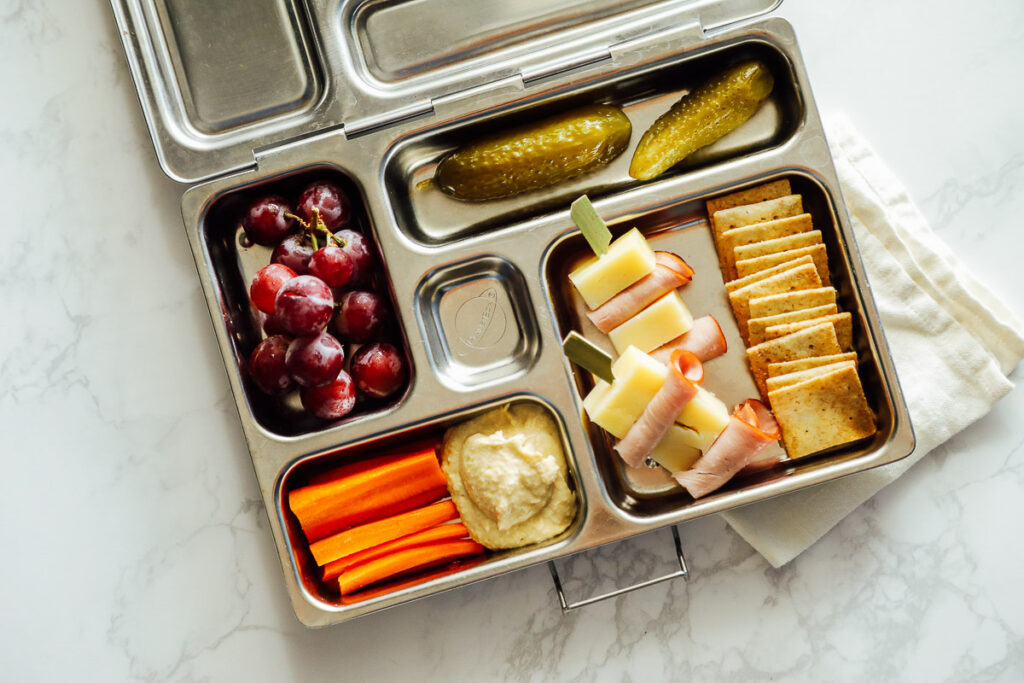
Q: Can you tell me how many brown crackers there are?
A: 14